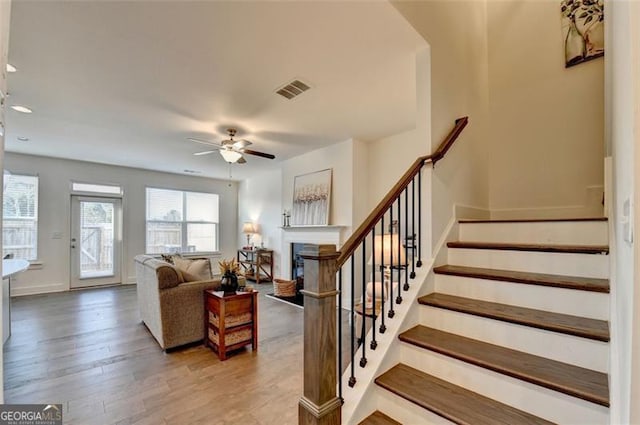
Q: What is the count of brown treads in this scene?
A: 7